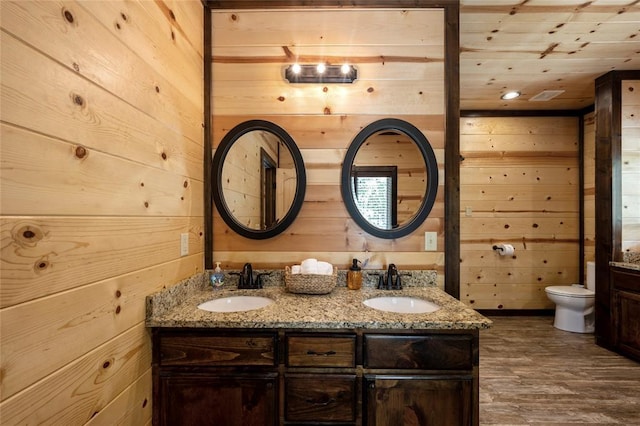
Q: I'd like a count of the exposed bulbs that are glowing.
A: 3